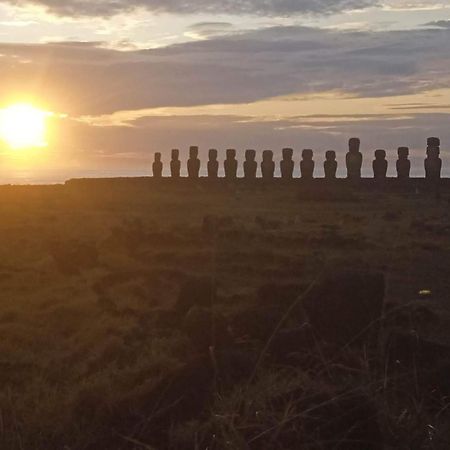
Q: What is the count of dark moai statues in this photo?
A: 14